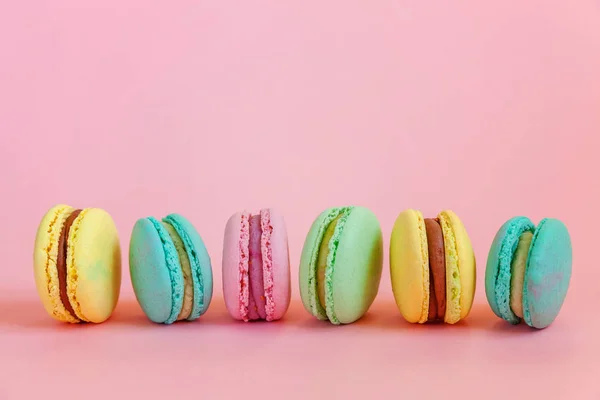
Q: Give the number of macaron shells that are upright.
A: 12